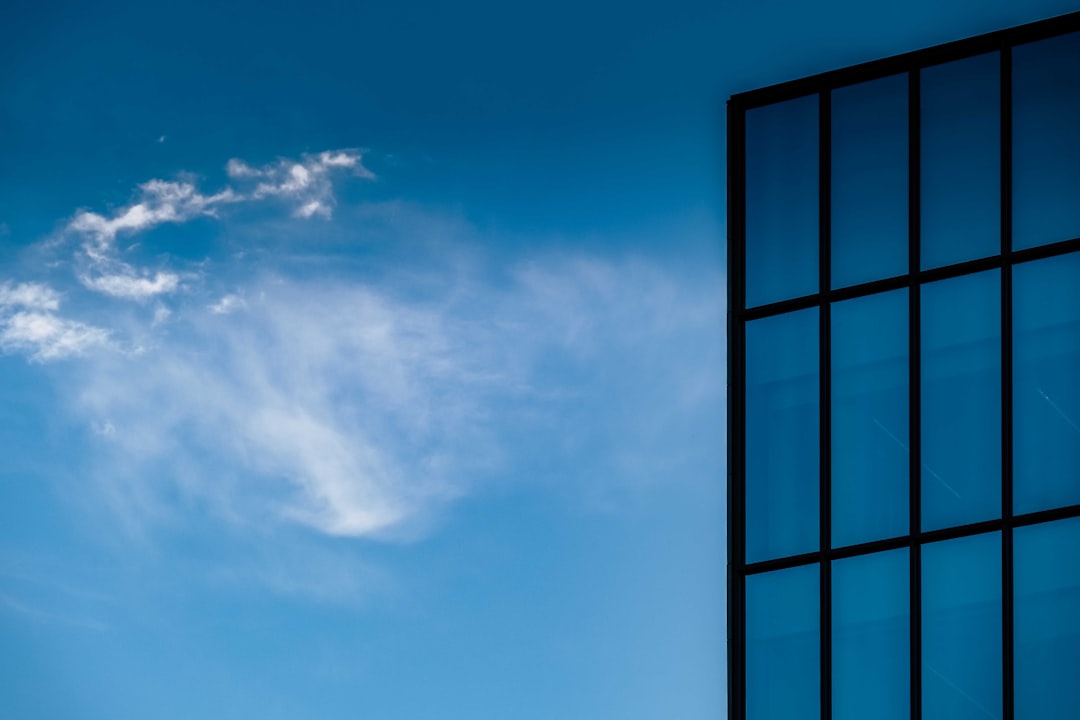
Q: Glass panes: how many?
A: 12